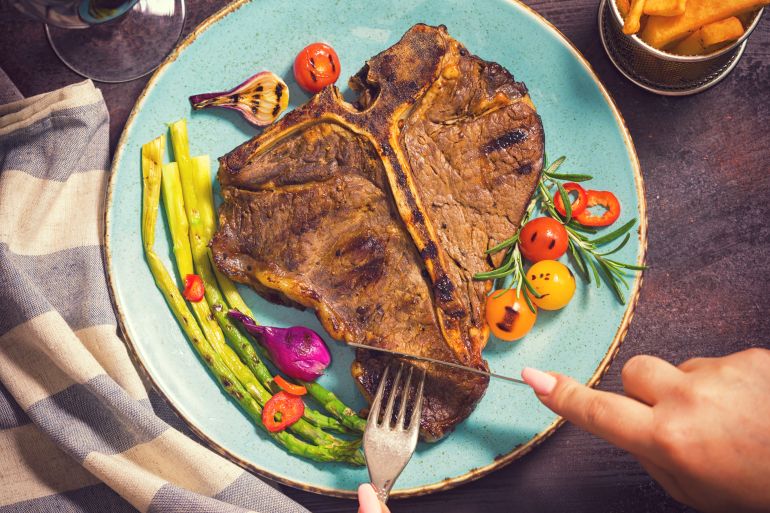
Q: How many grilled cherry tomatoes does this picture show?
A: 4